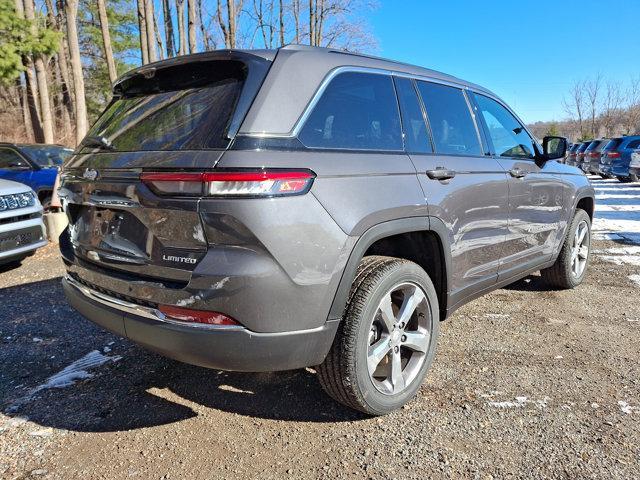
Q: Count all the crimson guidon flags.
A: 0